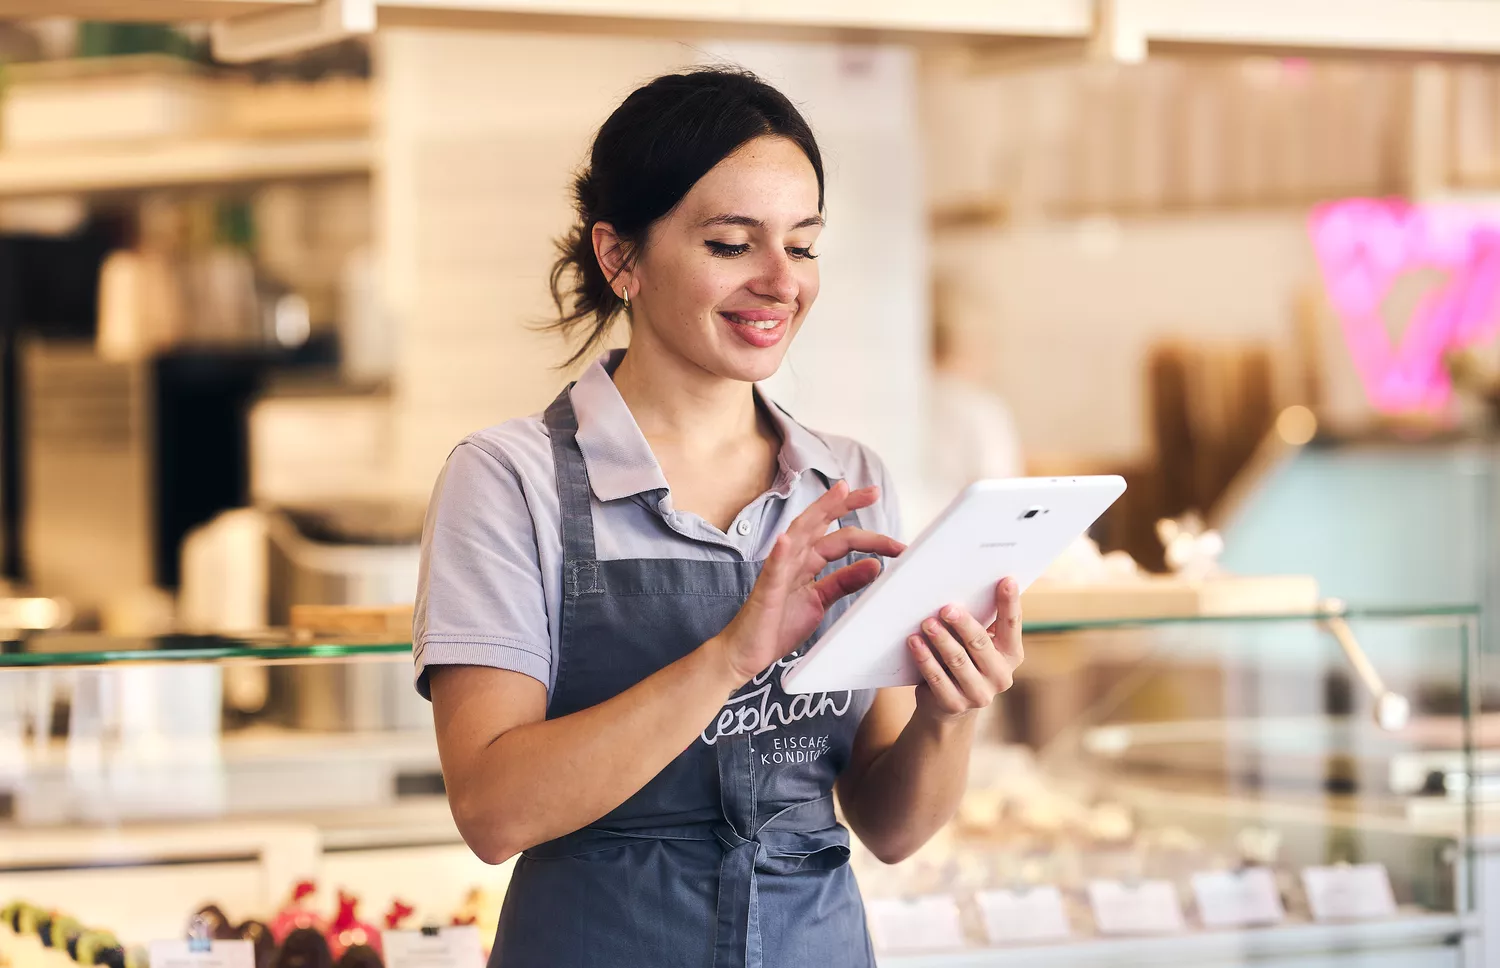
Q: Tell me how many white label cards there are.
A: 7